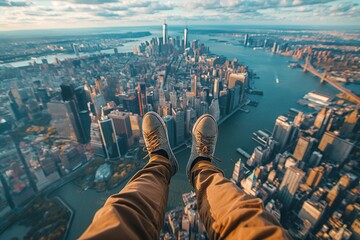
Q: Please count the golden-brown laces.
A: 2